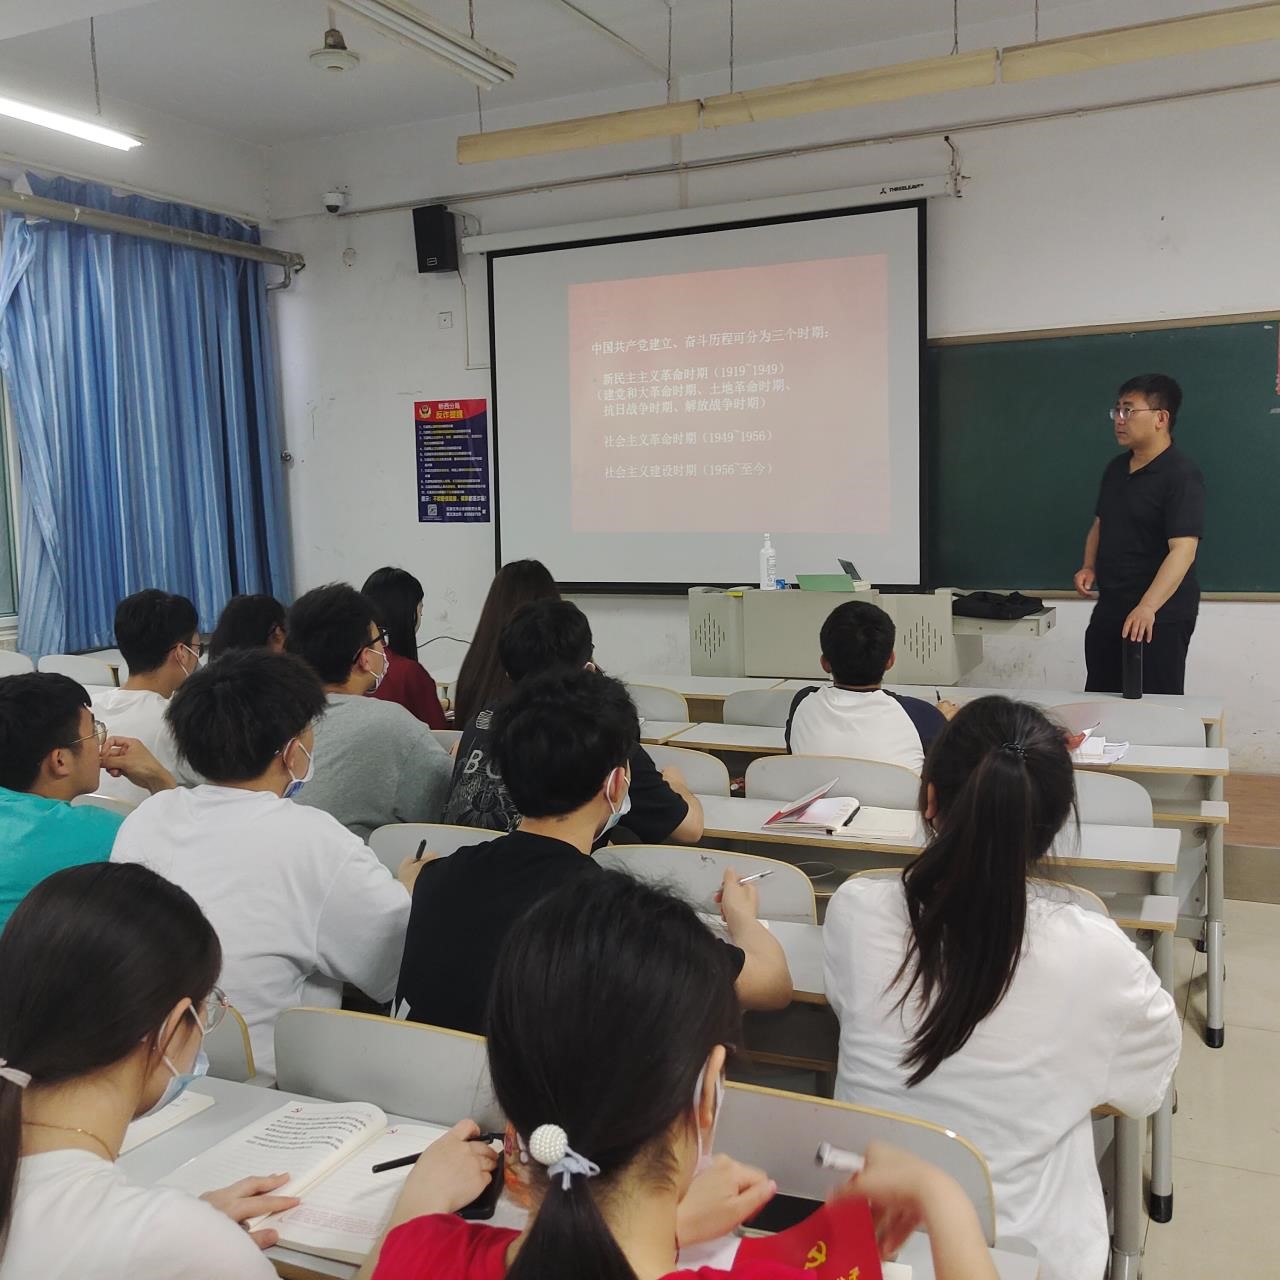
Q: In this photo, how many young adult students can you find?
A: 13